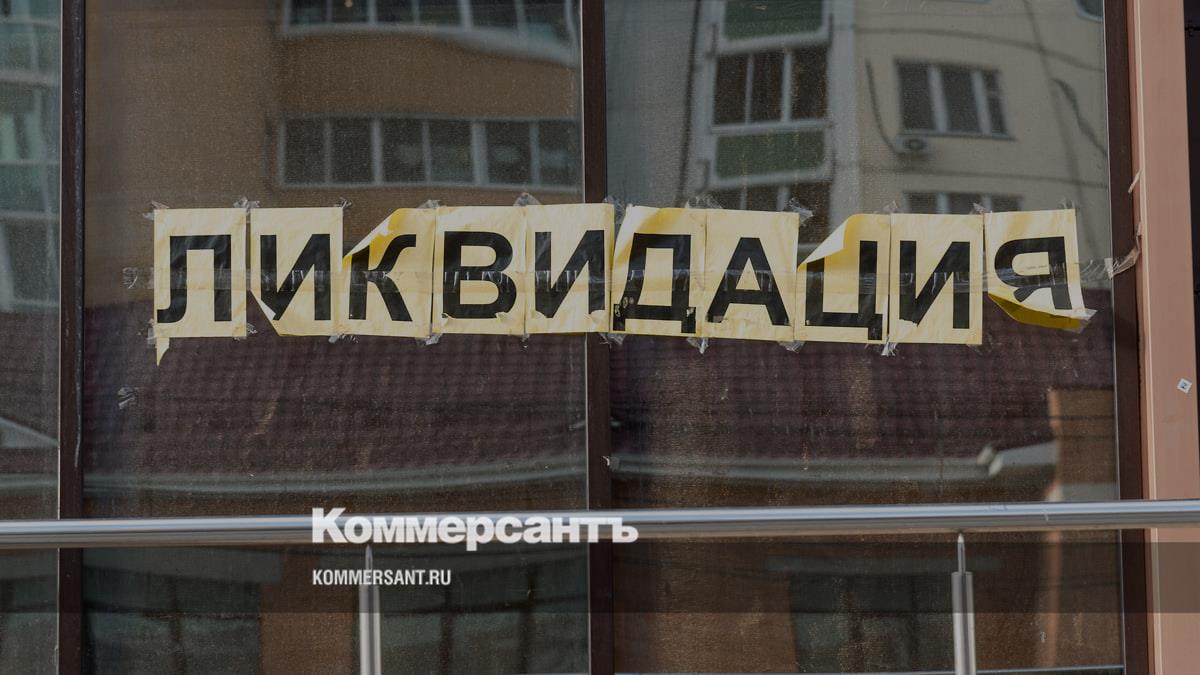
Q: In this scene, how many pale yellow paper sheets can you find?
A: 10